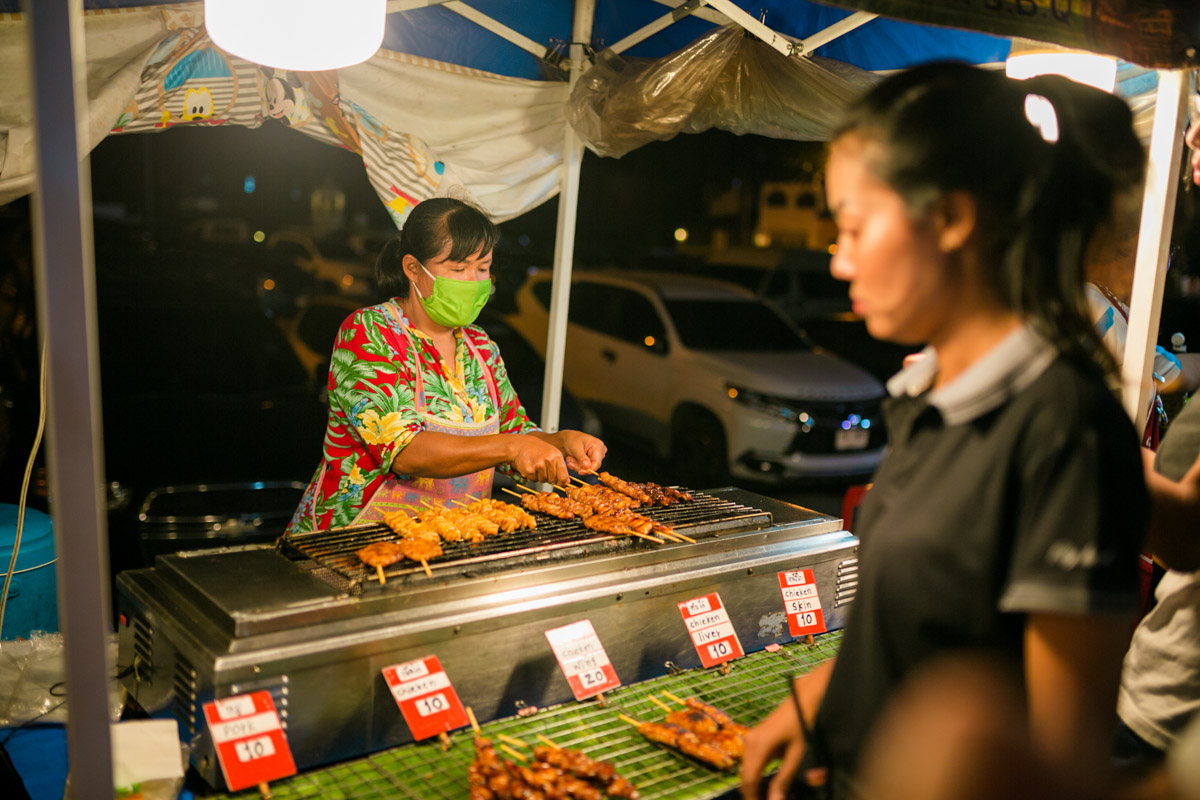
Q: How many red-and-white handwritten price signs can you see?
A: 5